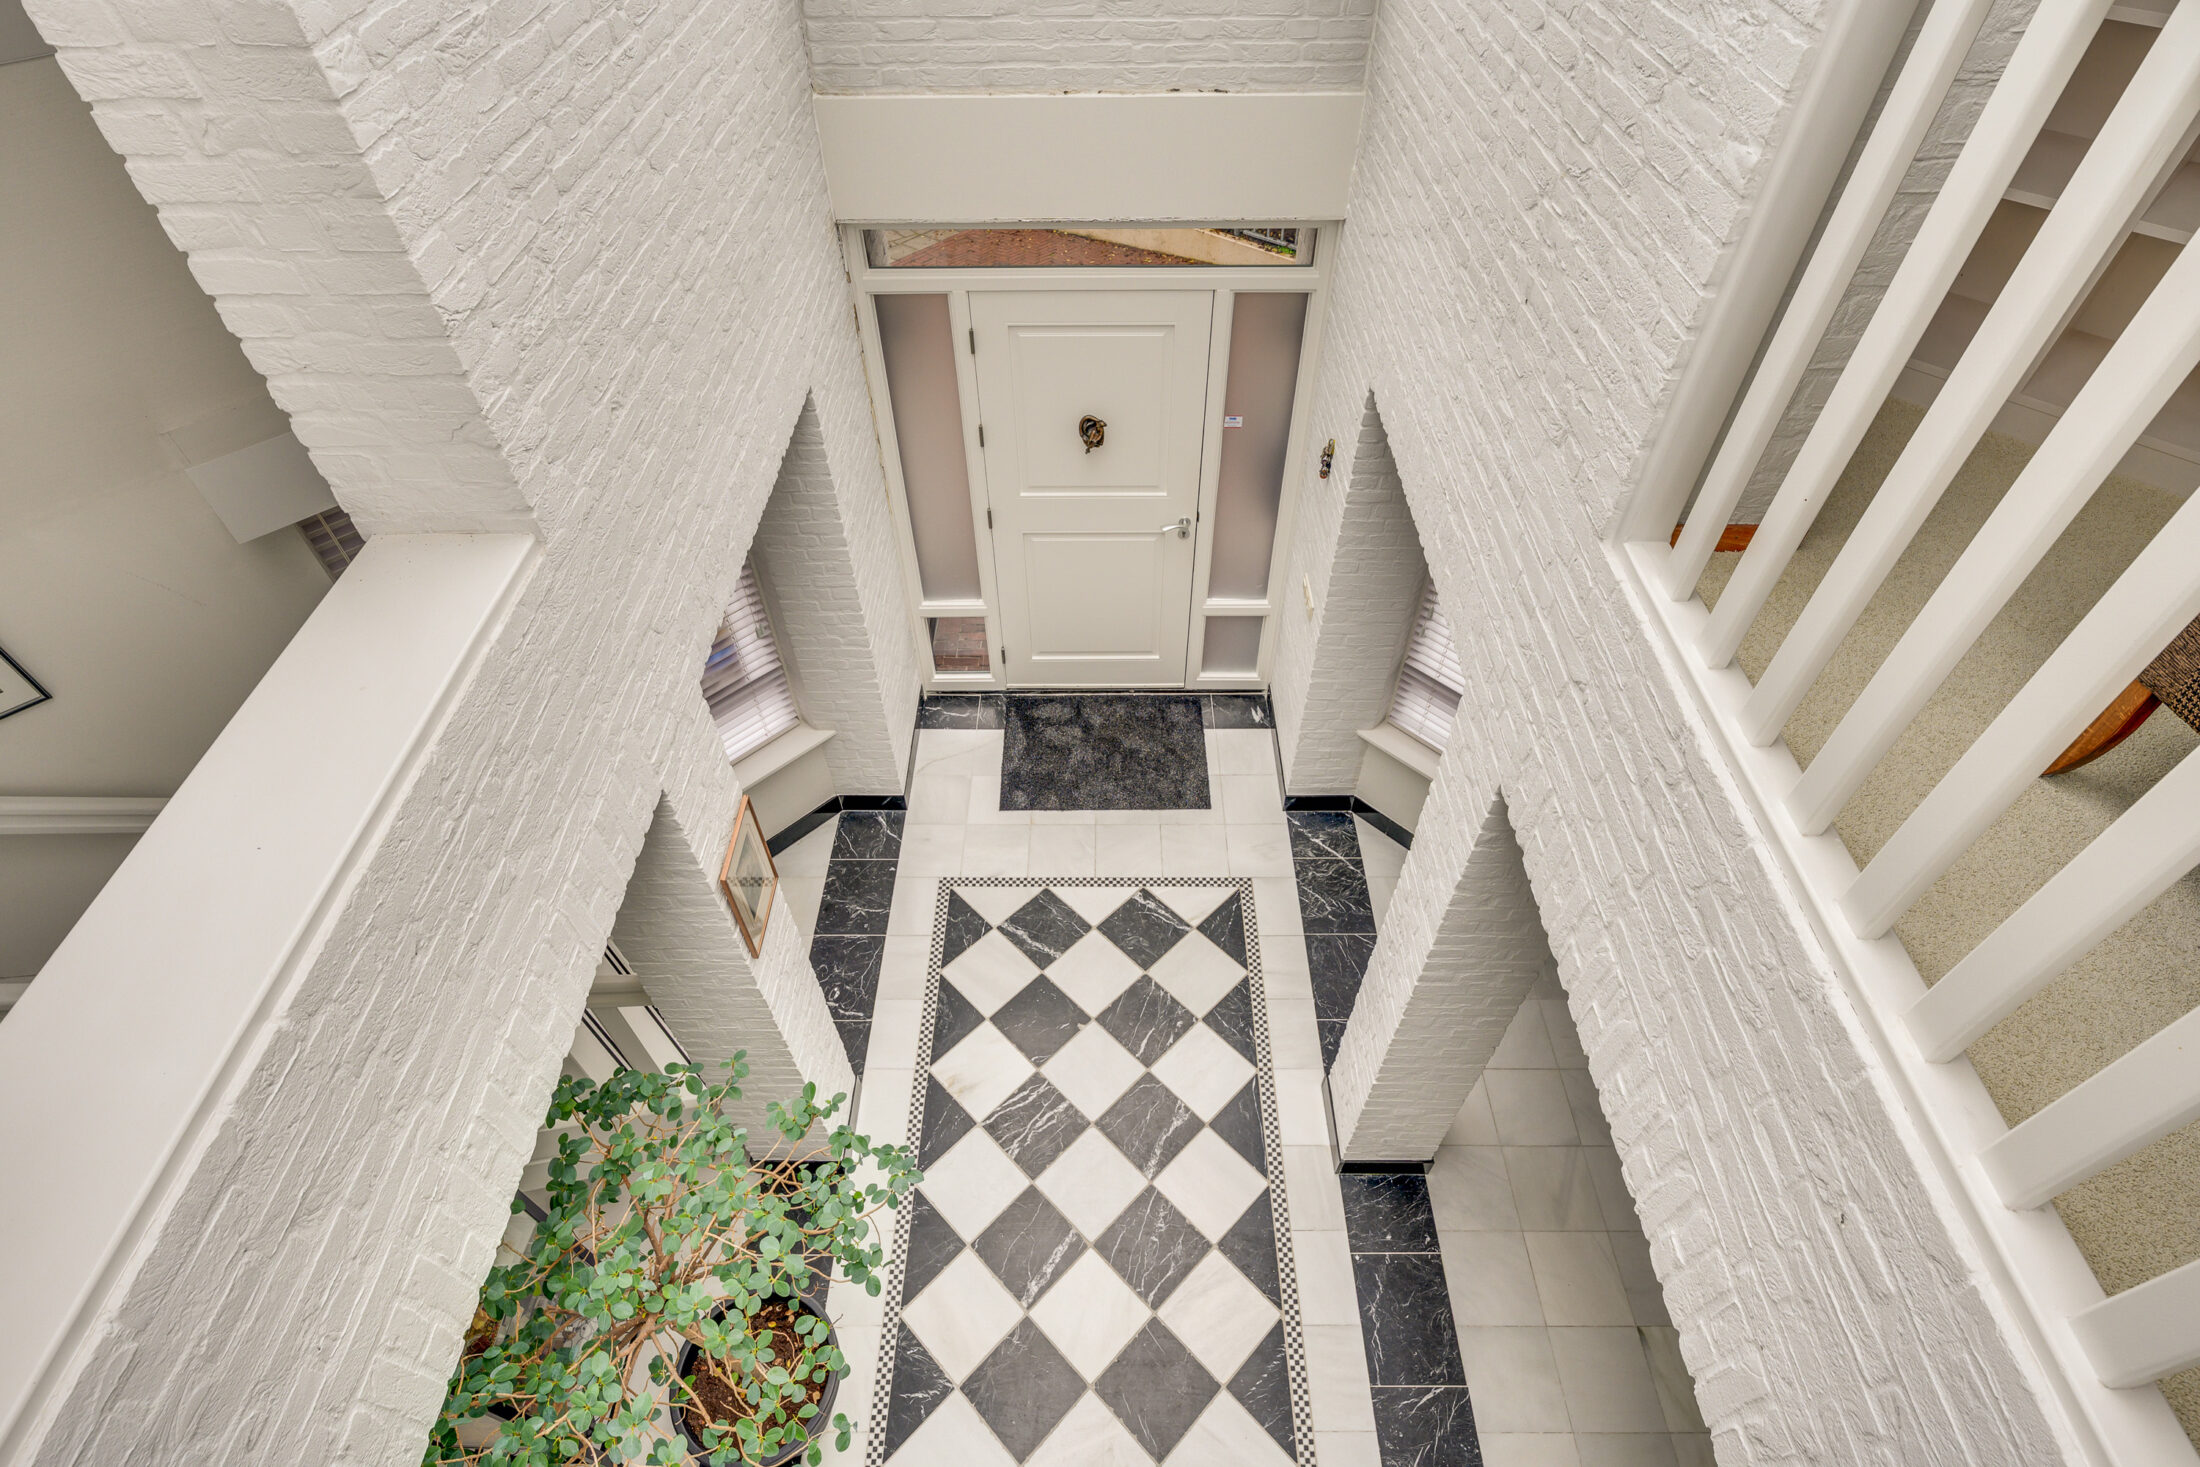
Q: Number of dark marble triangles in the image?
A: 10